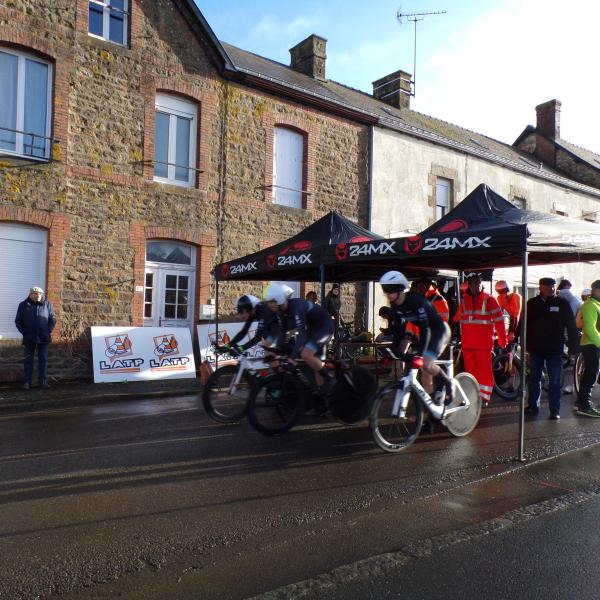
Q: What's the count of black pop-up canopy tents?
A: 2